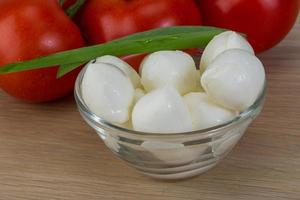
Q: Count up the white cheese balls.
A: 7